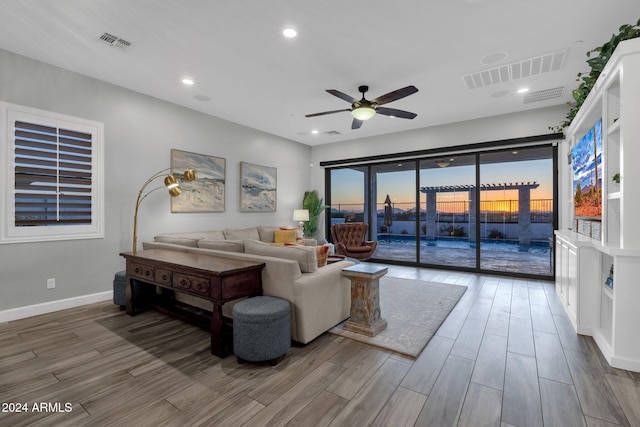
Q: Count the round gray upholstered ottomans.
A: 2